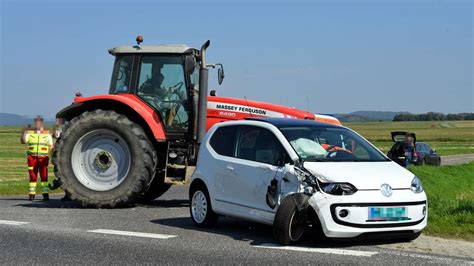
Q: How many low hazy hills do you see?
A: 2